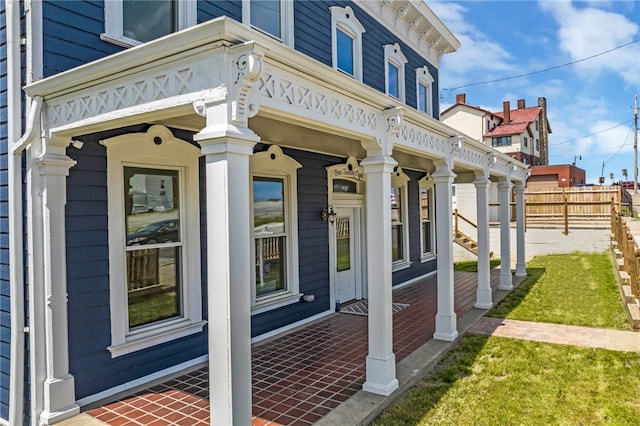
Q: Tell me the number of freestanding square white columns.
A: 6